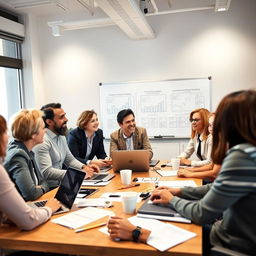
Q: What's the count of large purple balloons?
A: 0